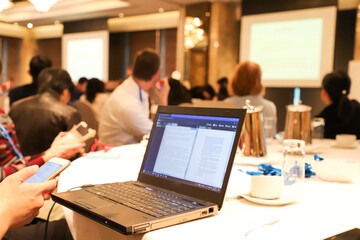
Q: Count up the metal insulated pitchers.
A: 2